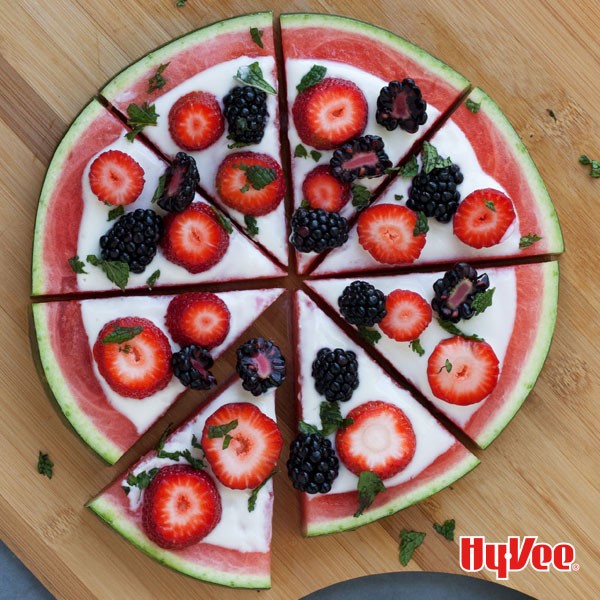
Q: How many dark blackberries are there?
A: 13